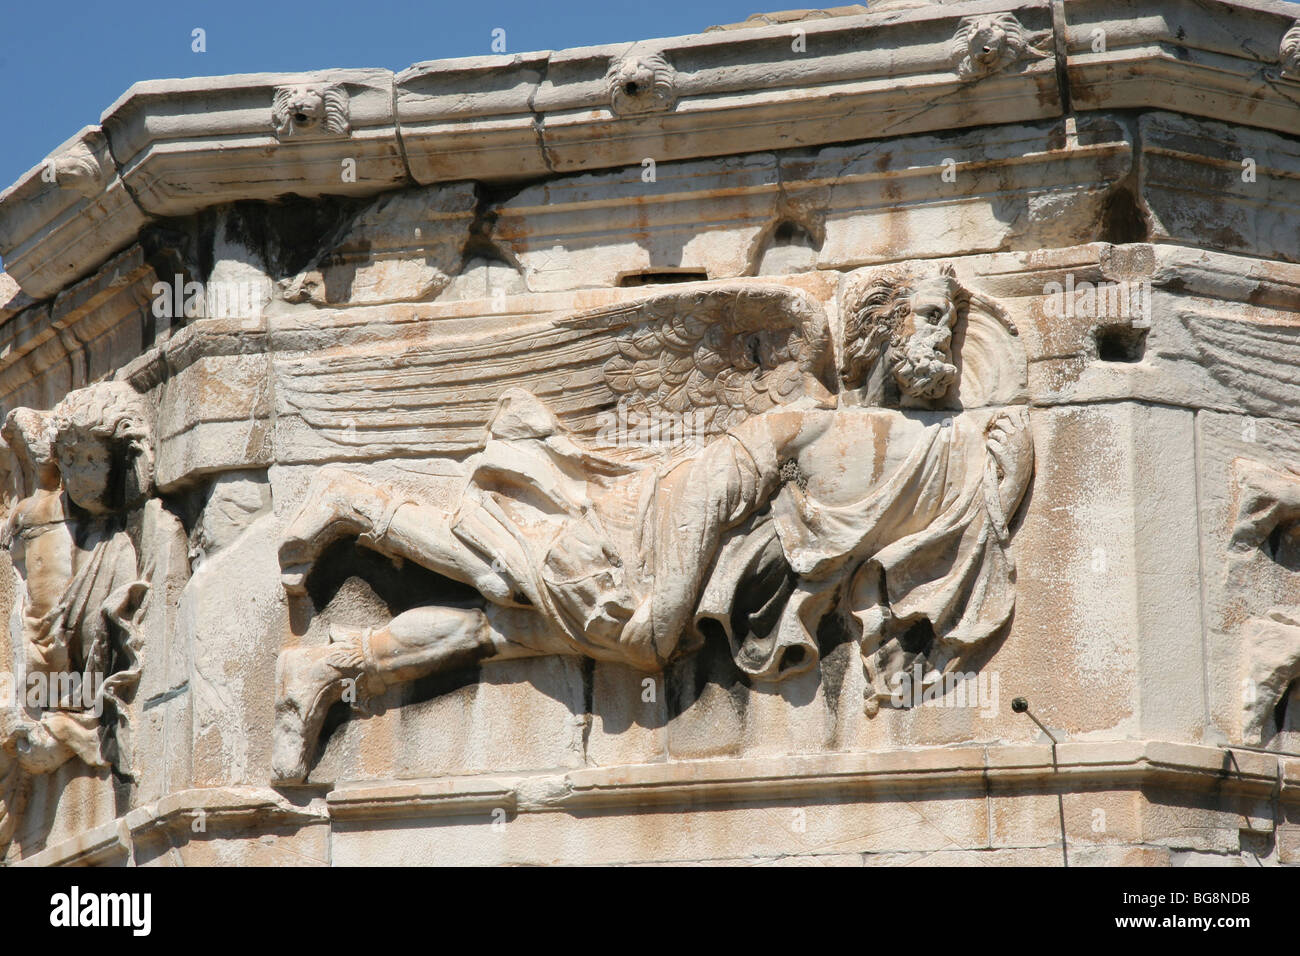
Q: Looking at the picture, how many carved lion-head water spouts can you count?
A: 5